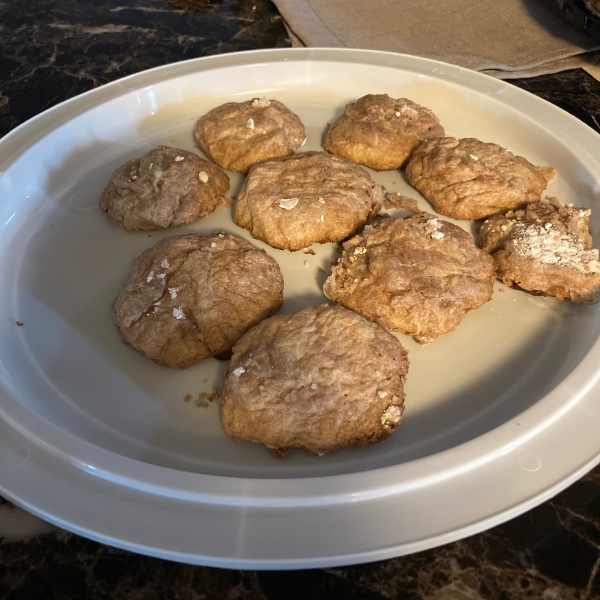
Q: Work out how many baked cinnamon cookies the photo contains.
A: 9